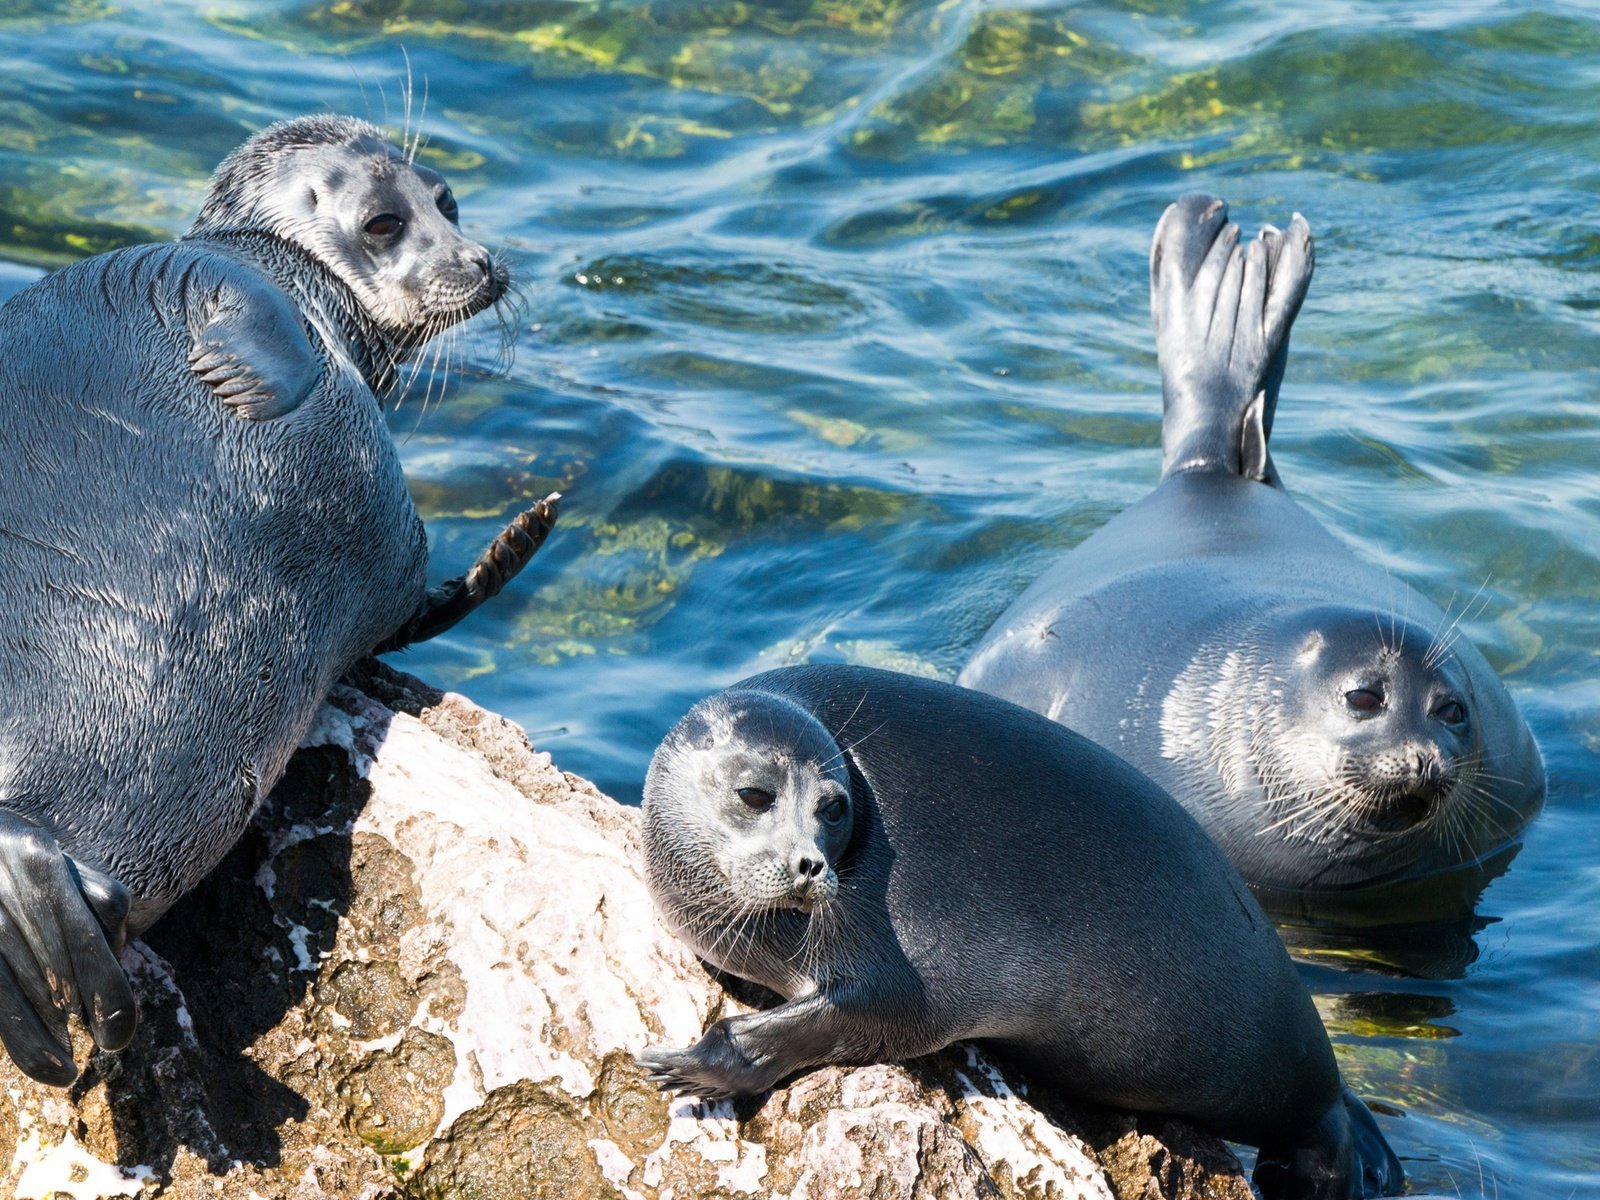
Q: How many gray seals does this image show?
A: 3